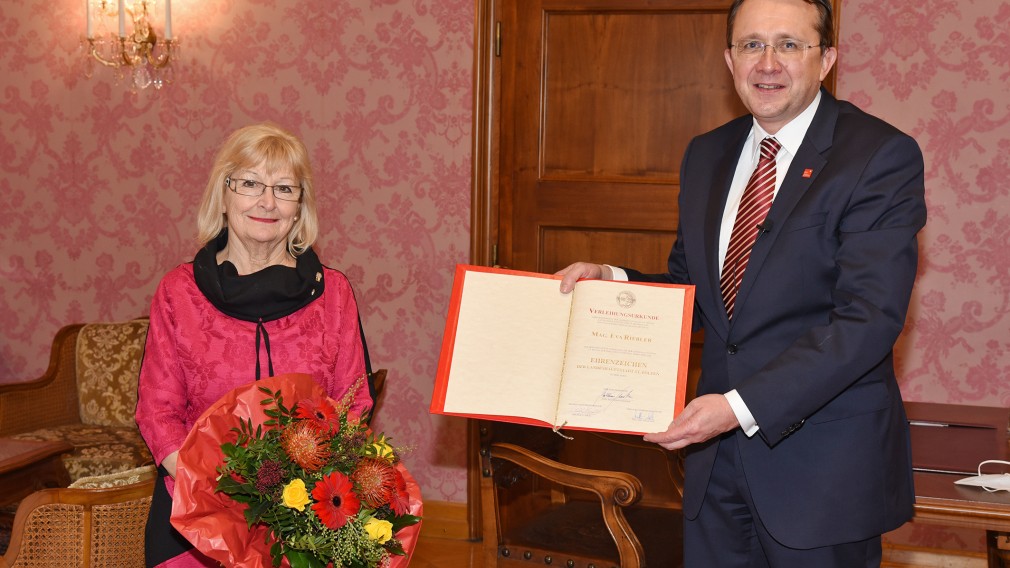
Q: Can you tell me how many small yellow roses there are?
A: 3